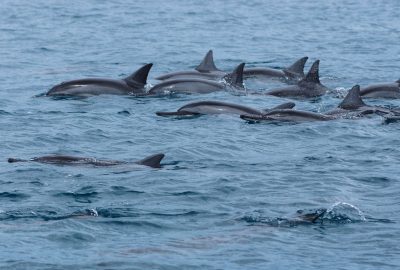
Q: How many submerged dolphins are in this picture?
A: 2